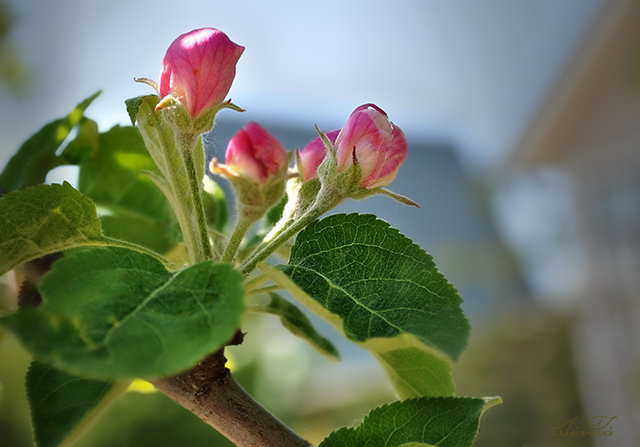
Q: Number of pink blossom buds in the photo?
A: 4